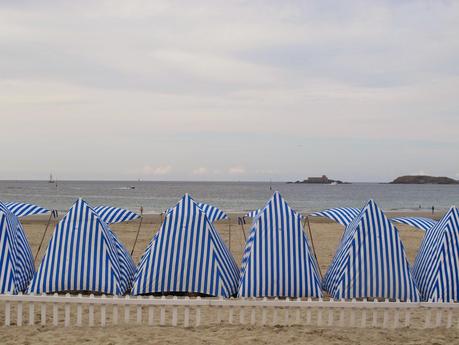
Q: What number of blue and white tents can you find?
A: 6